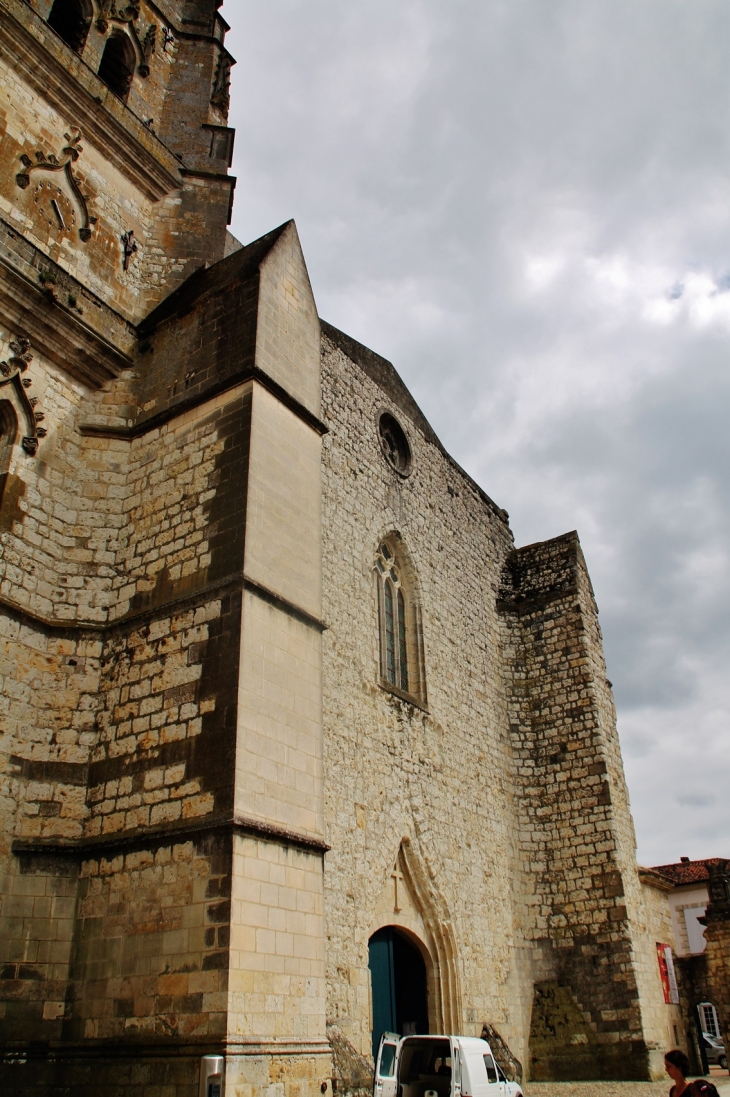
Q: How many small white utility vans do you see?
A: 1